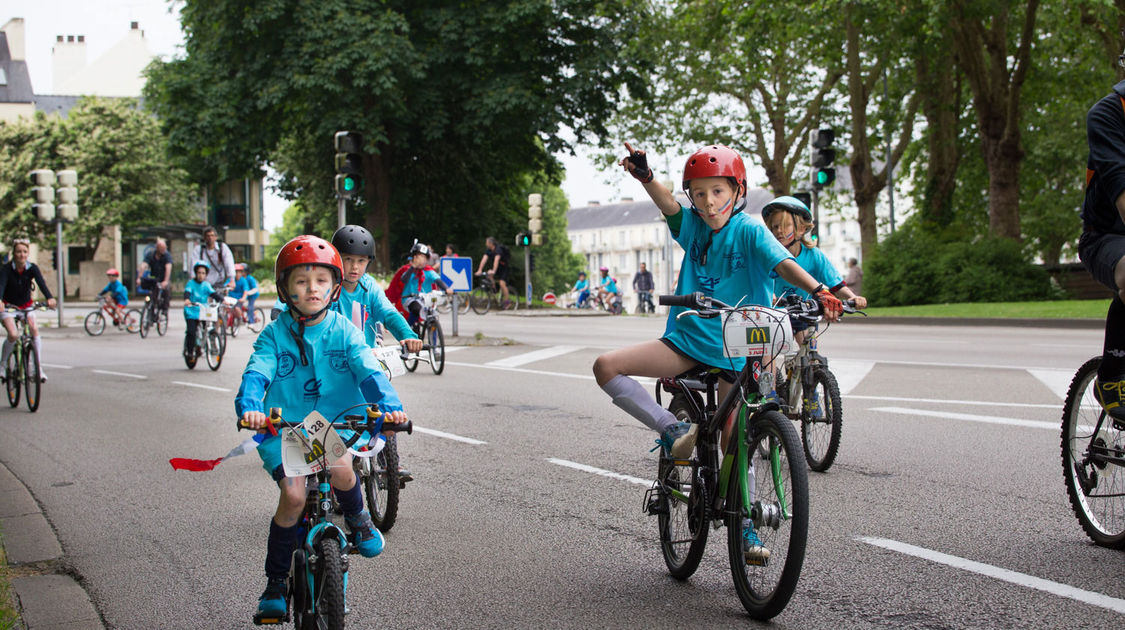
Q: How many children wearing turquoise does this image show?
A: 11